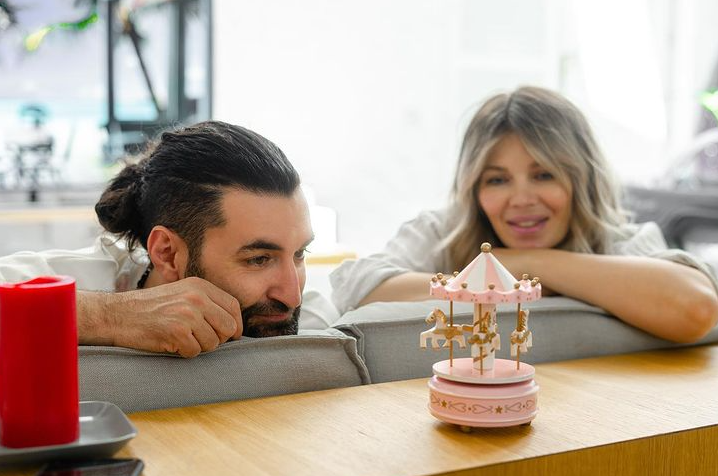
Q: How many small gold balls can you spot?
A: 11